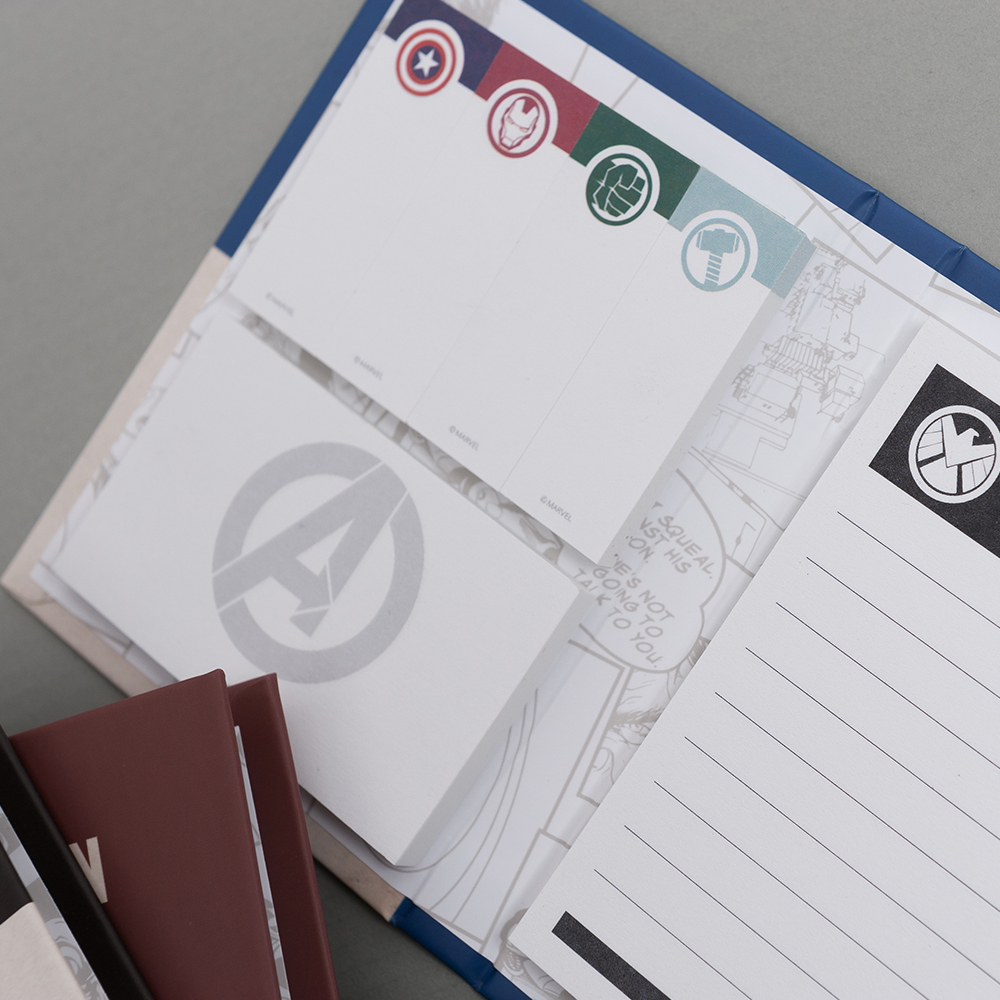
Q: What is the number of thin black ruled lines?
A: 9